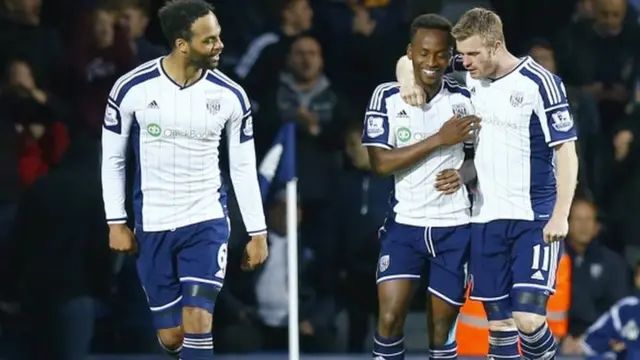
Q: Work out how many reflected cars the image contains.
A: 0